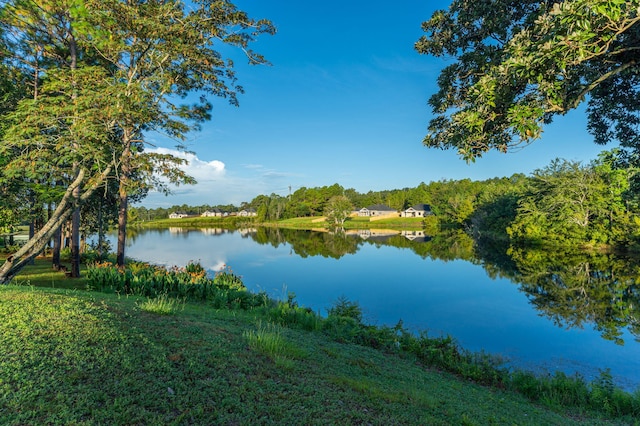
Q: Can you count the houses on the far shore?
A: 5